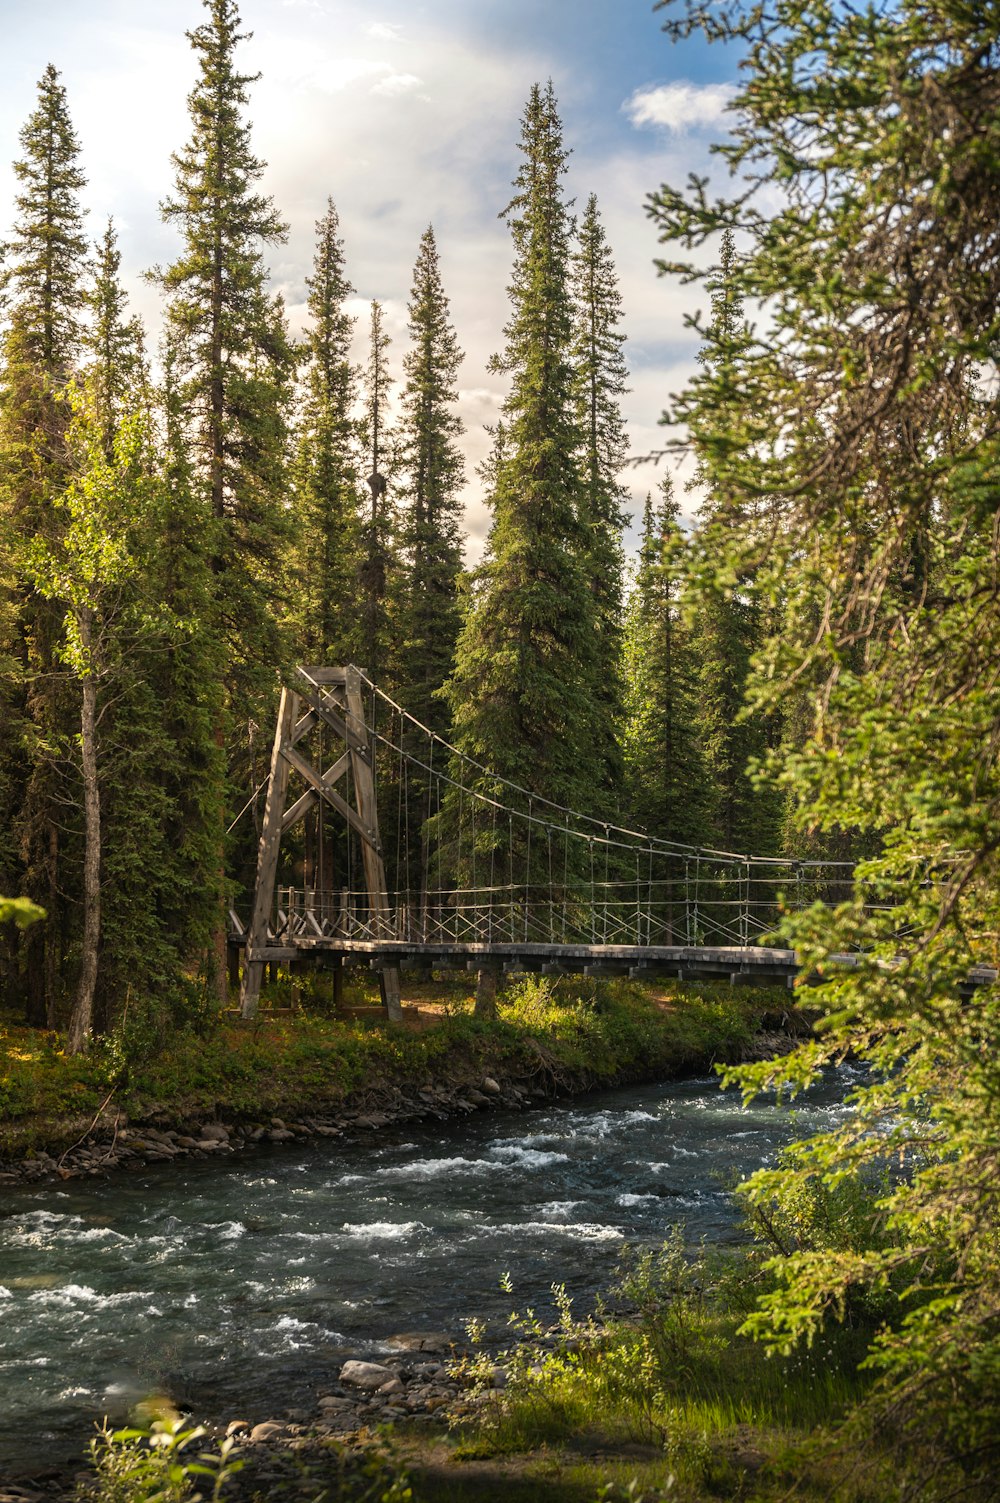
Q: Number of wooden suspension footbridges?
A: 1